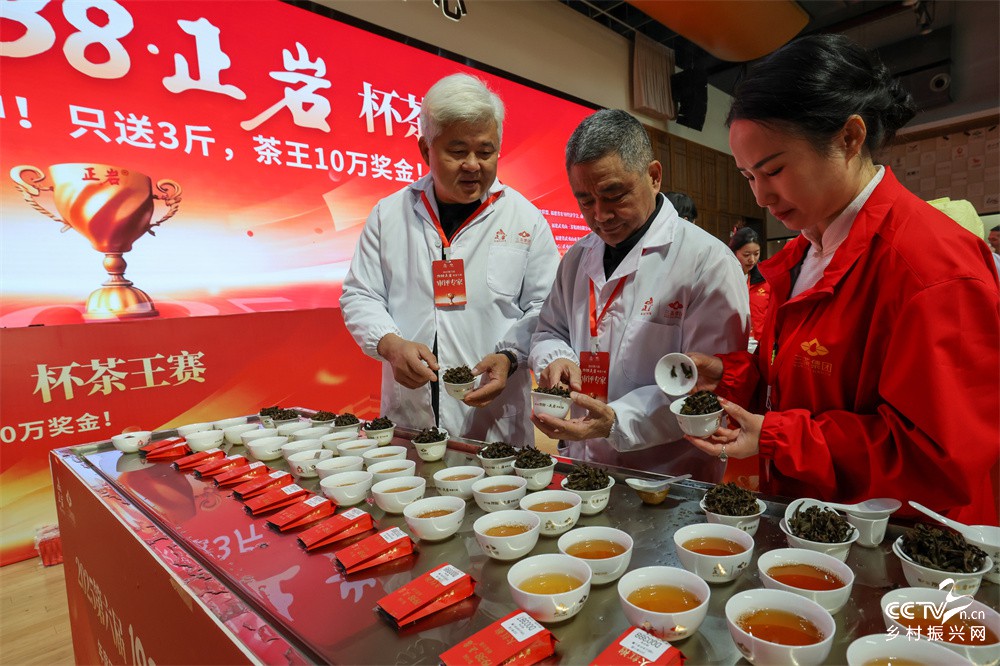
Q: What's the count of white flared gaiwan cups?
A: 15